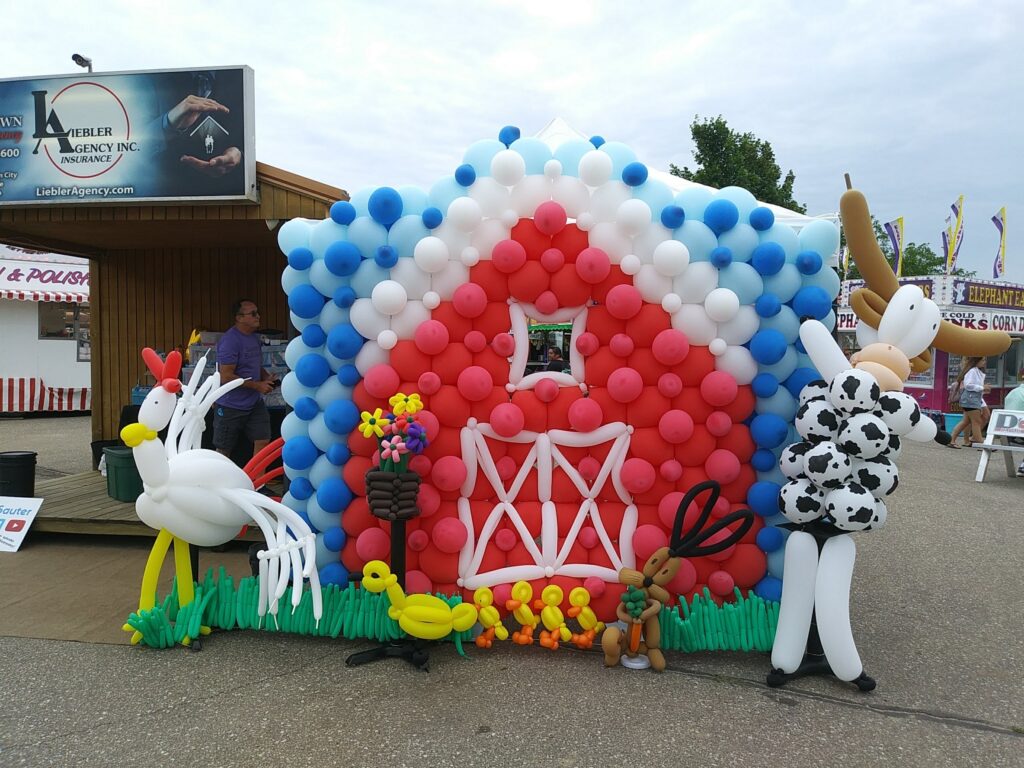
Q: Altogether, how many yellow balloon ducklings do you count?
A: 4